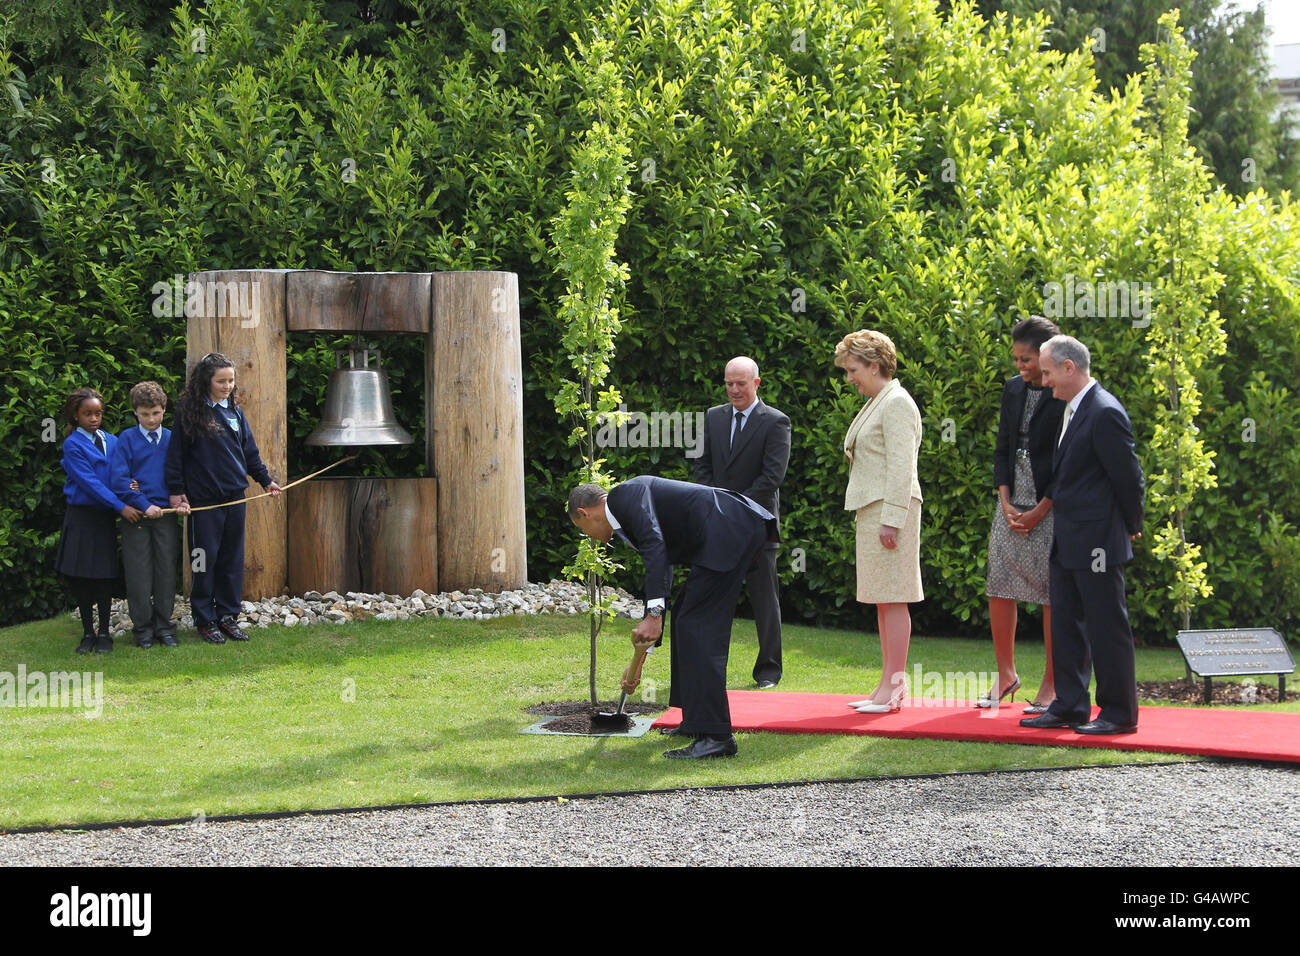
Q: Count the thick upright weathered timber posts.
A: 2